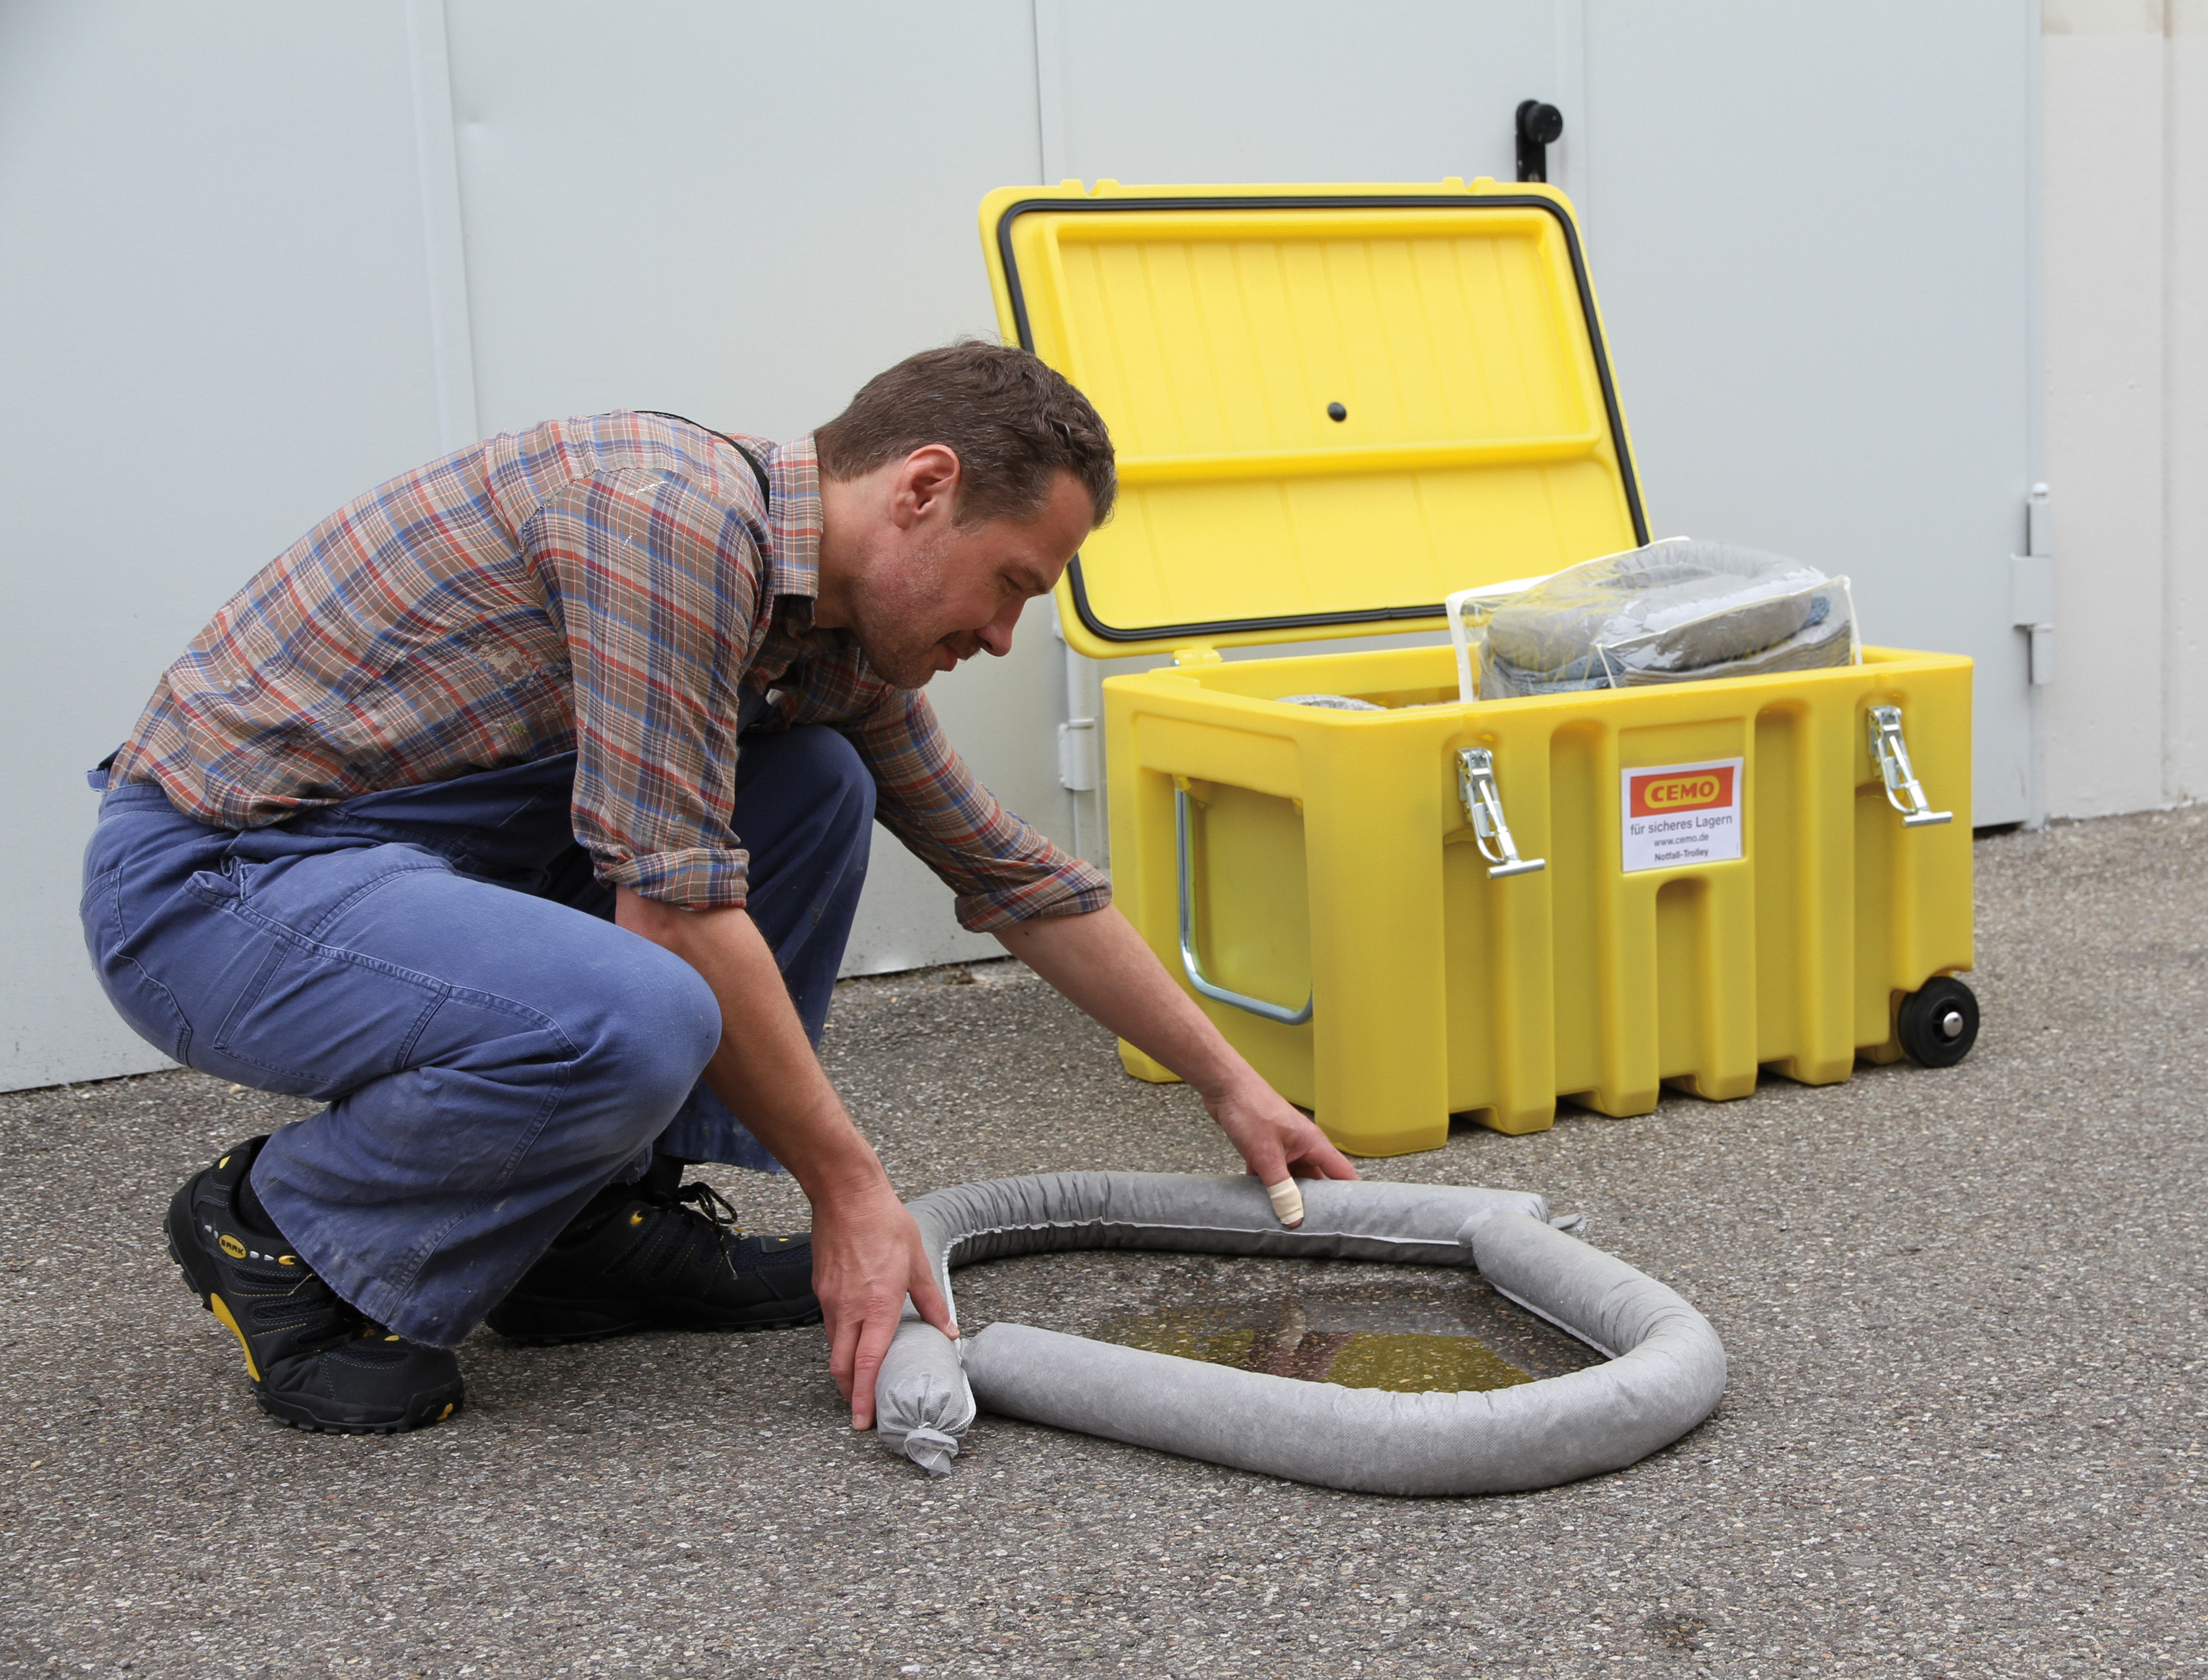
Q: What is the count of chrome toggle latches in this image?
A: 2